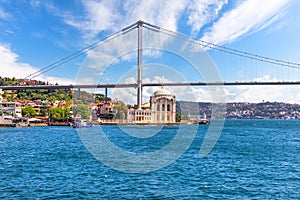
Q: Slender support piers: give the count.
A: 2